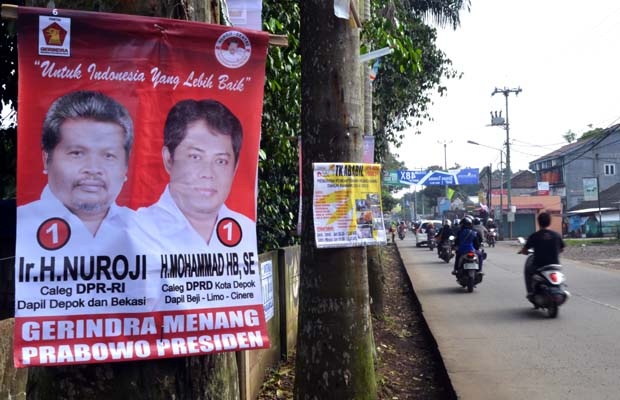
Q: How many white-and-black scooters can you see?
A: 1